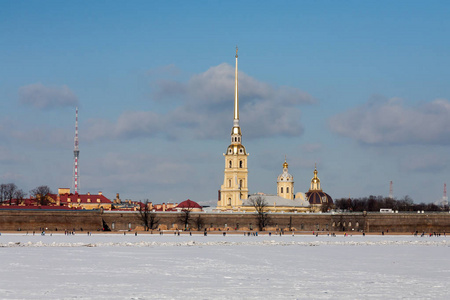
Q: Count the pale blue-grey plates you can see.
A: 0